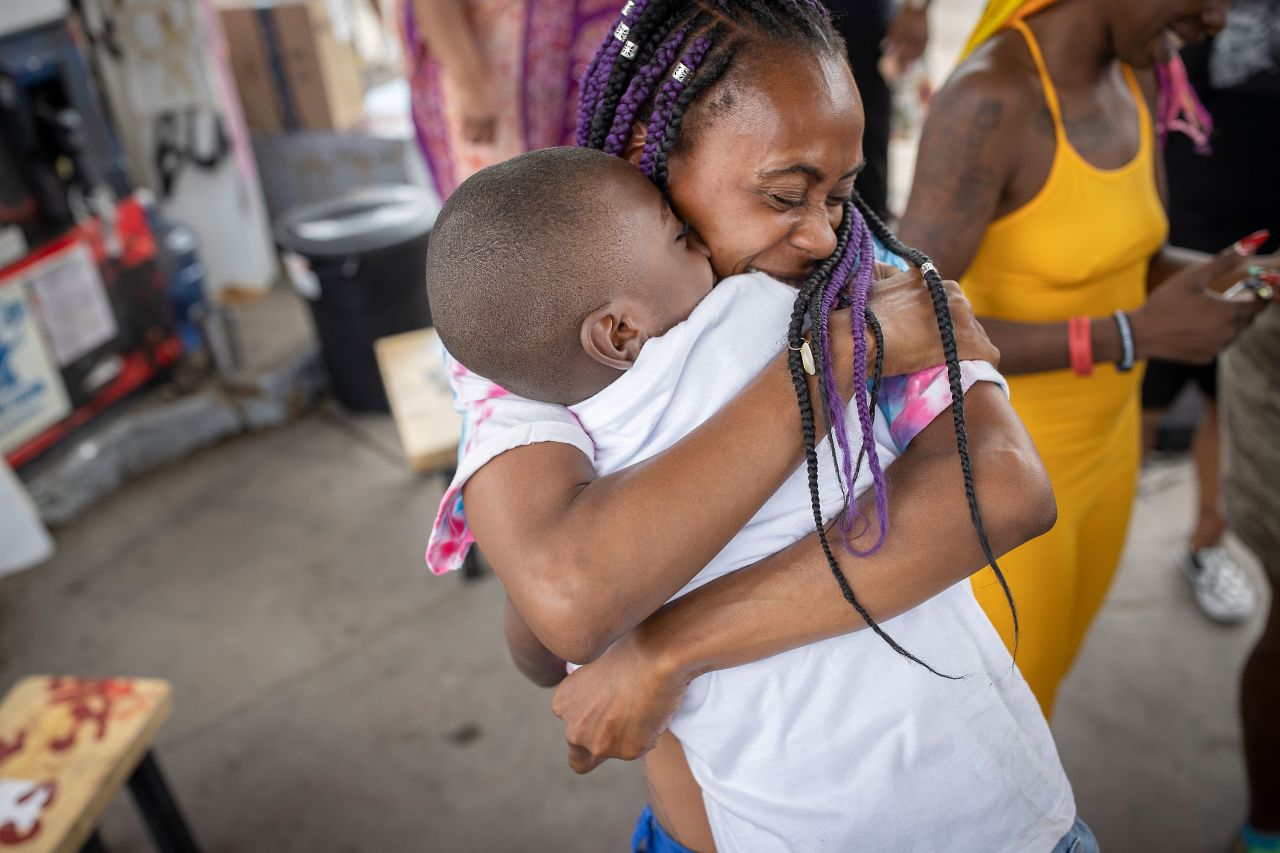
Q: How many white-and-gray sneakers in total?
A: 1